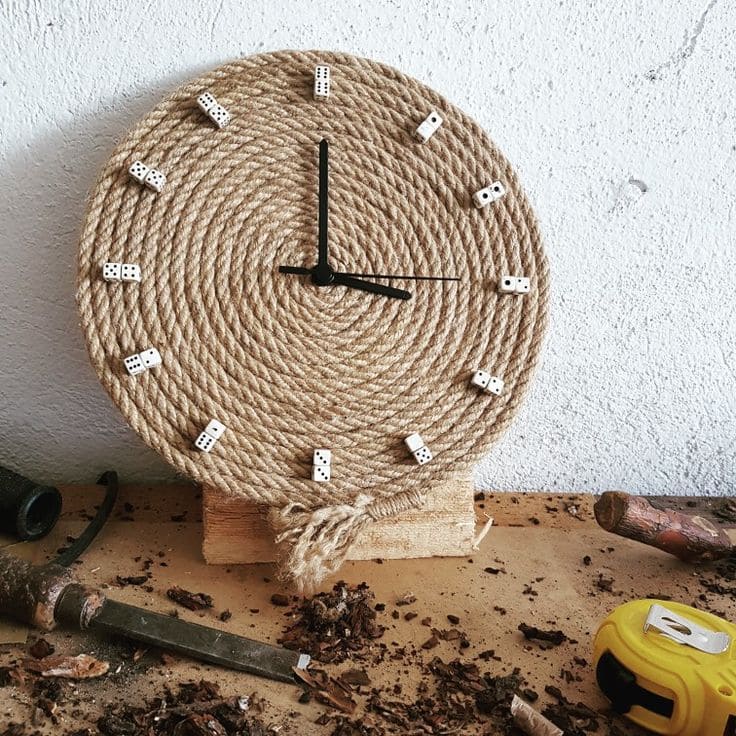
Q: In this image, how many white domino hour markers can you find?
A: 12